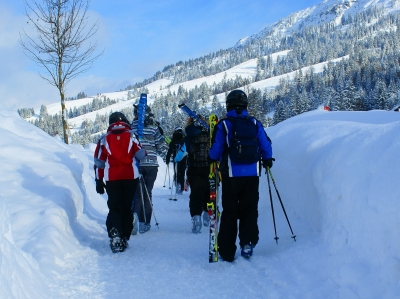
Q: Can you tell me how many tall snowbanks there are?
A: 2